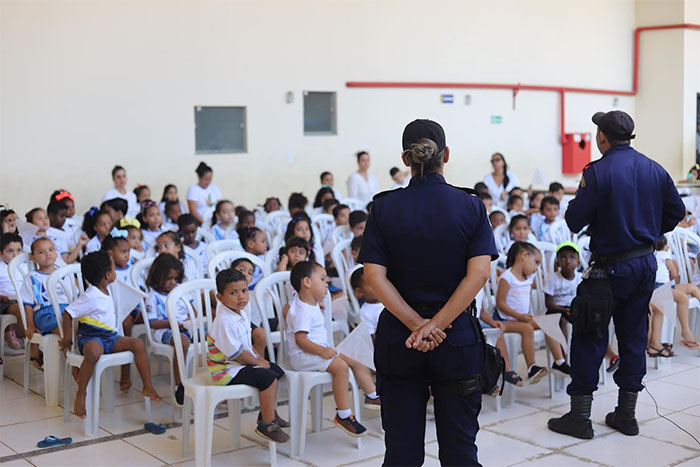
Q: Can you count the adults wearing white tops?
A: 4